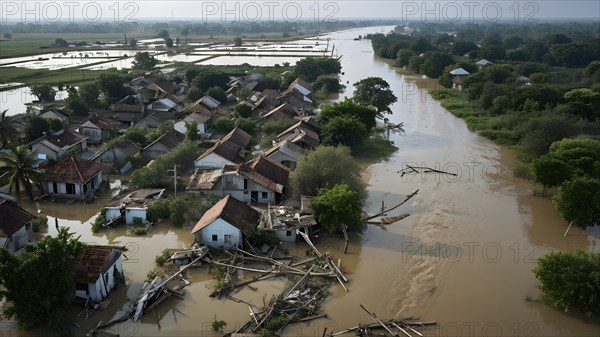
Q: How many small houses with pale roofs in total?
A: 2